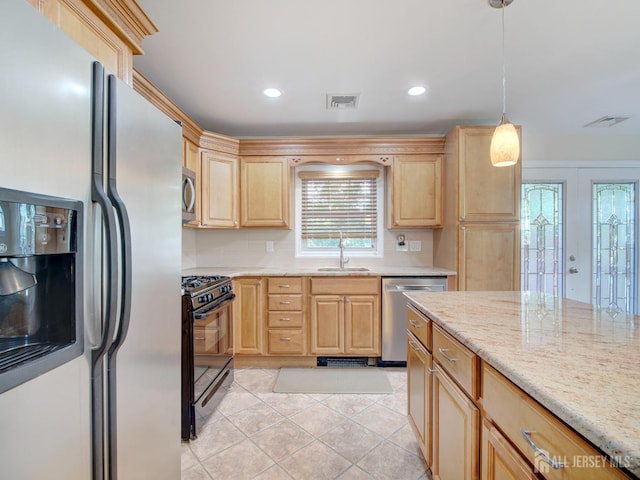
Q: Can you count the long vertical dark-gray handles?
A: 2